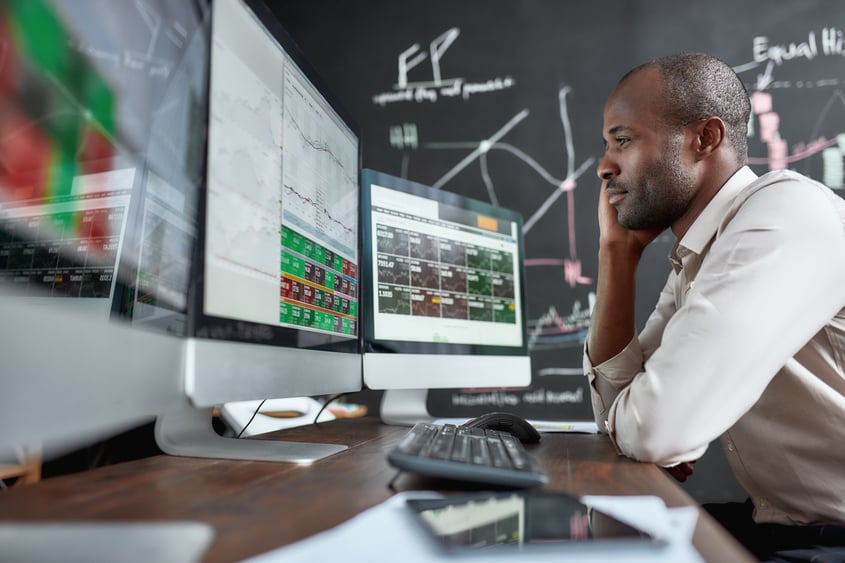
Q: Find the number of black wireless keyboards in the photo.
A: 1